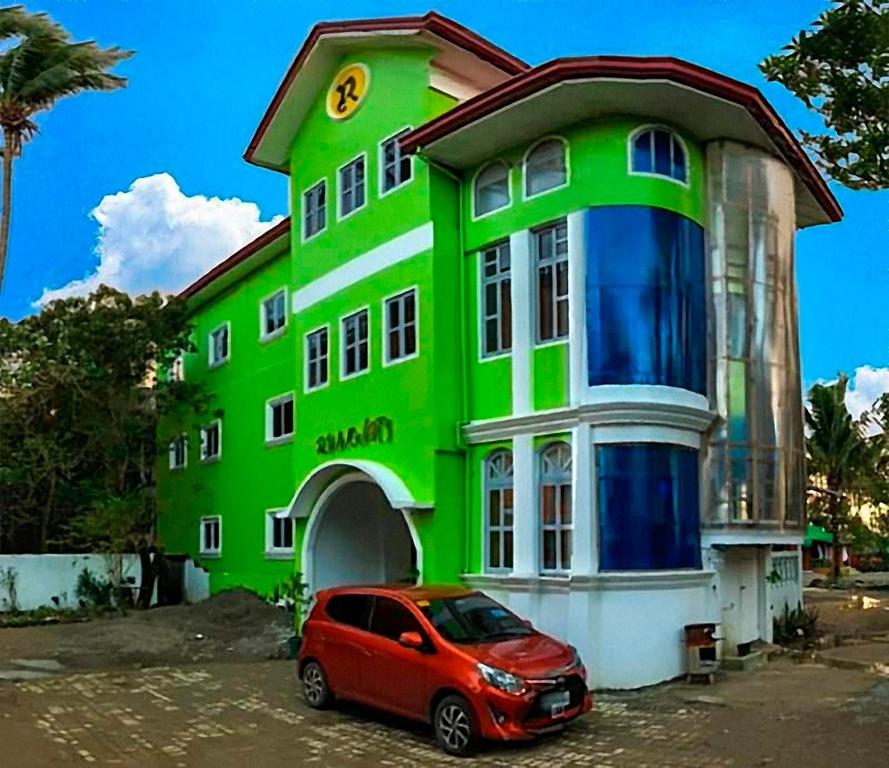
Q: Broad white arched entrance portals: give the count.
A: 1